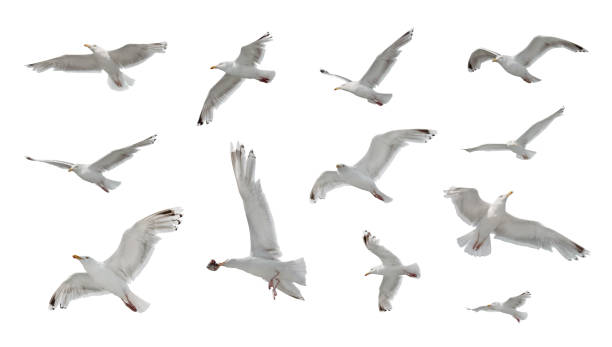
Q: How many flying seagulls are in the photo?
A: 12